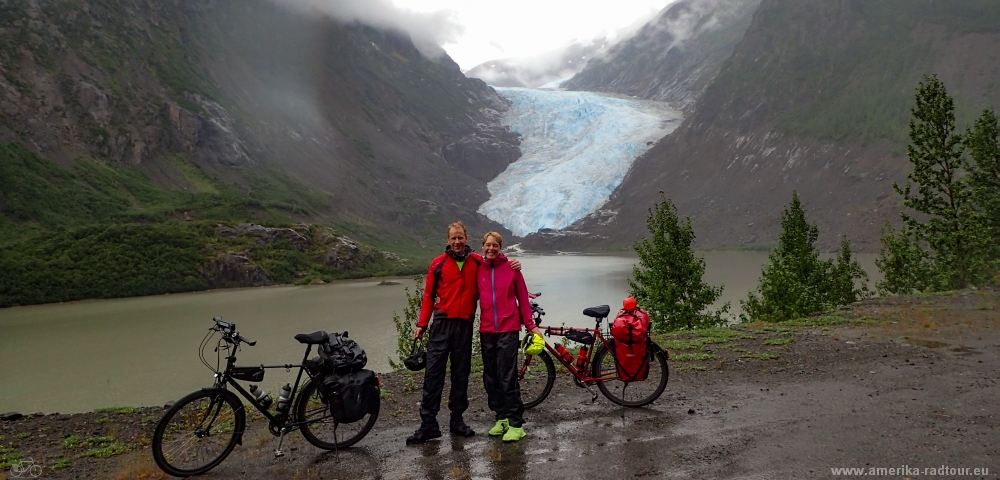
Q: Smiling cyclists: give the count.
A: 2